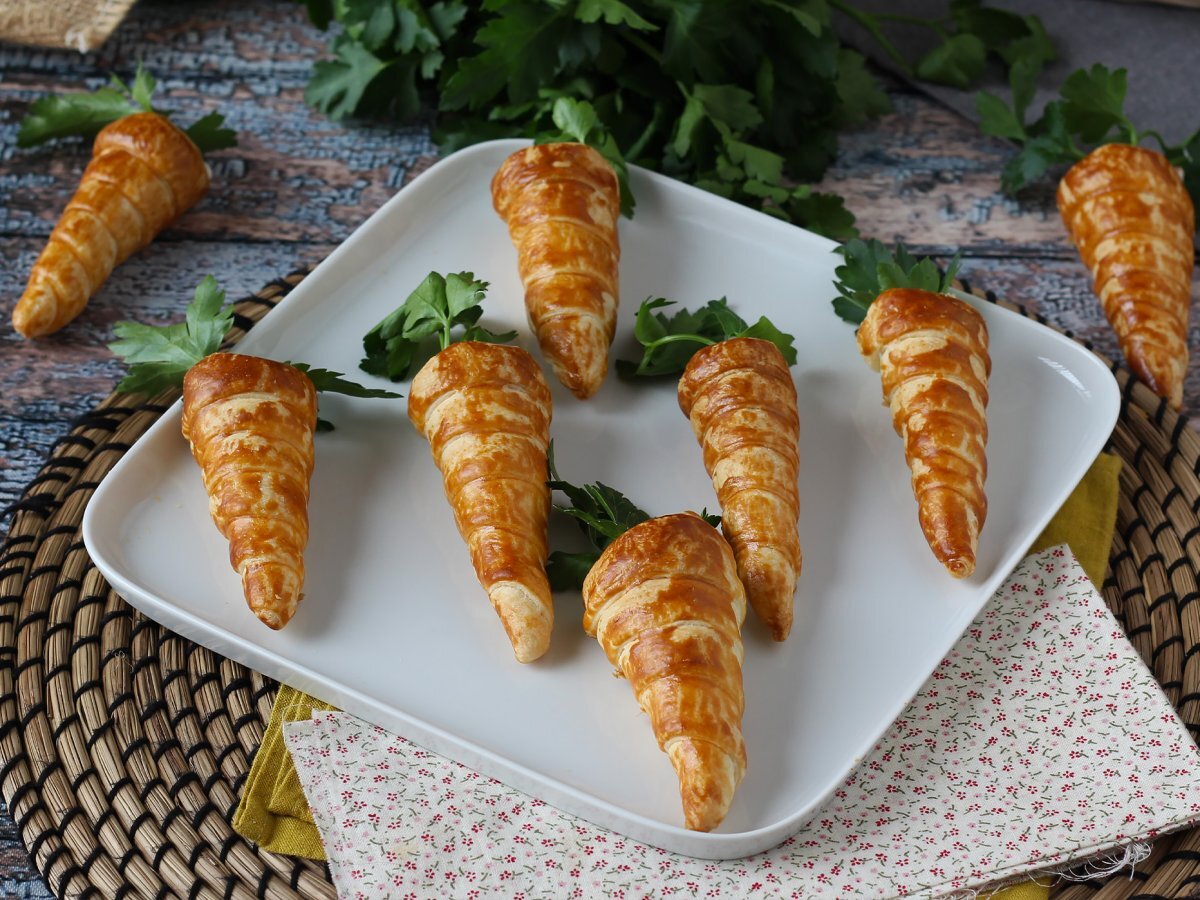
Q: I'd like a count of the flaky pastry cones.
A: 8